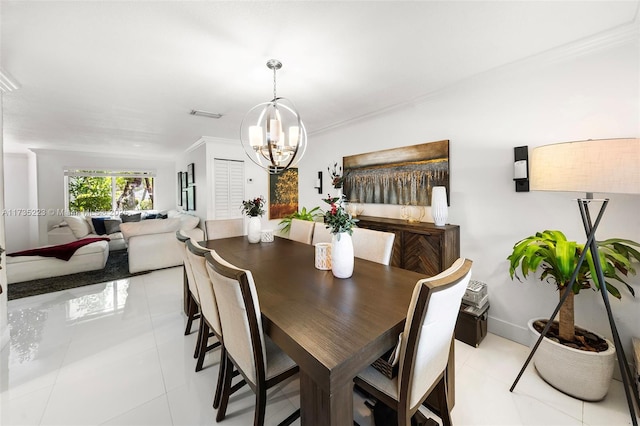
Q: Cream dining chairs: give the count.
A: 8